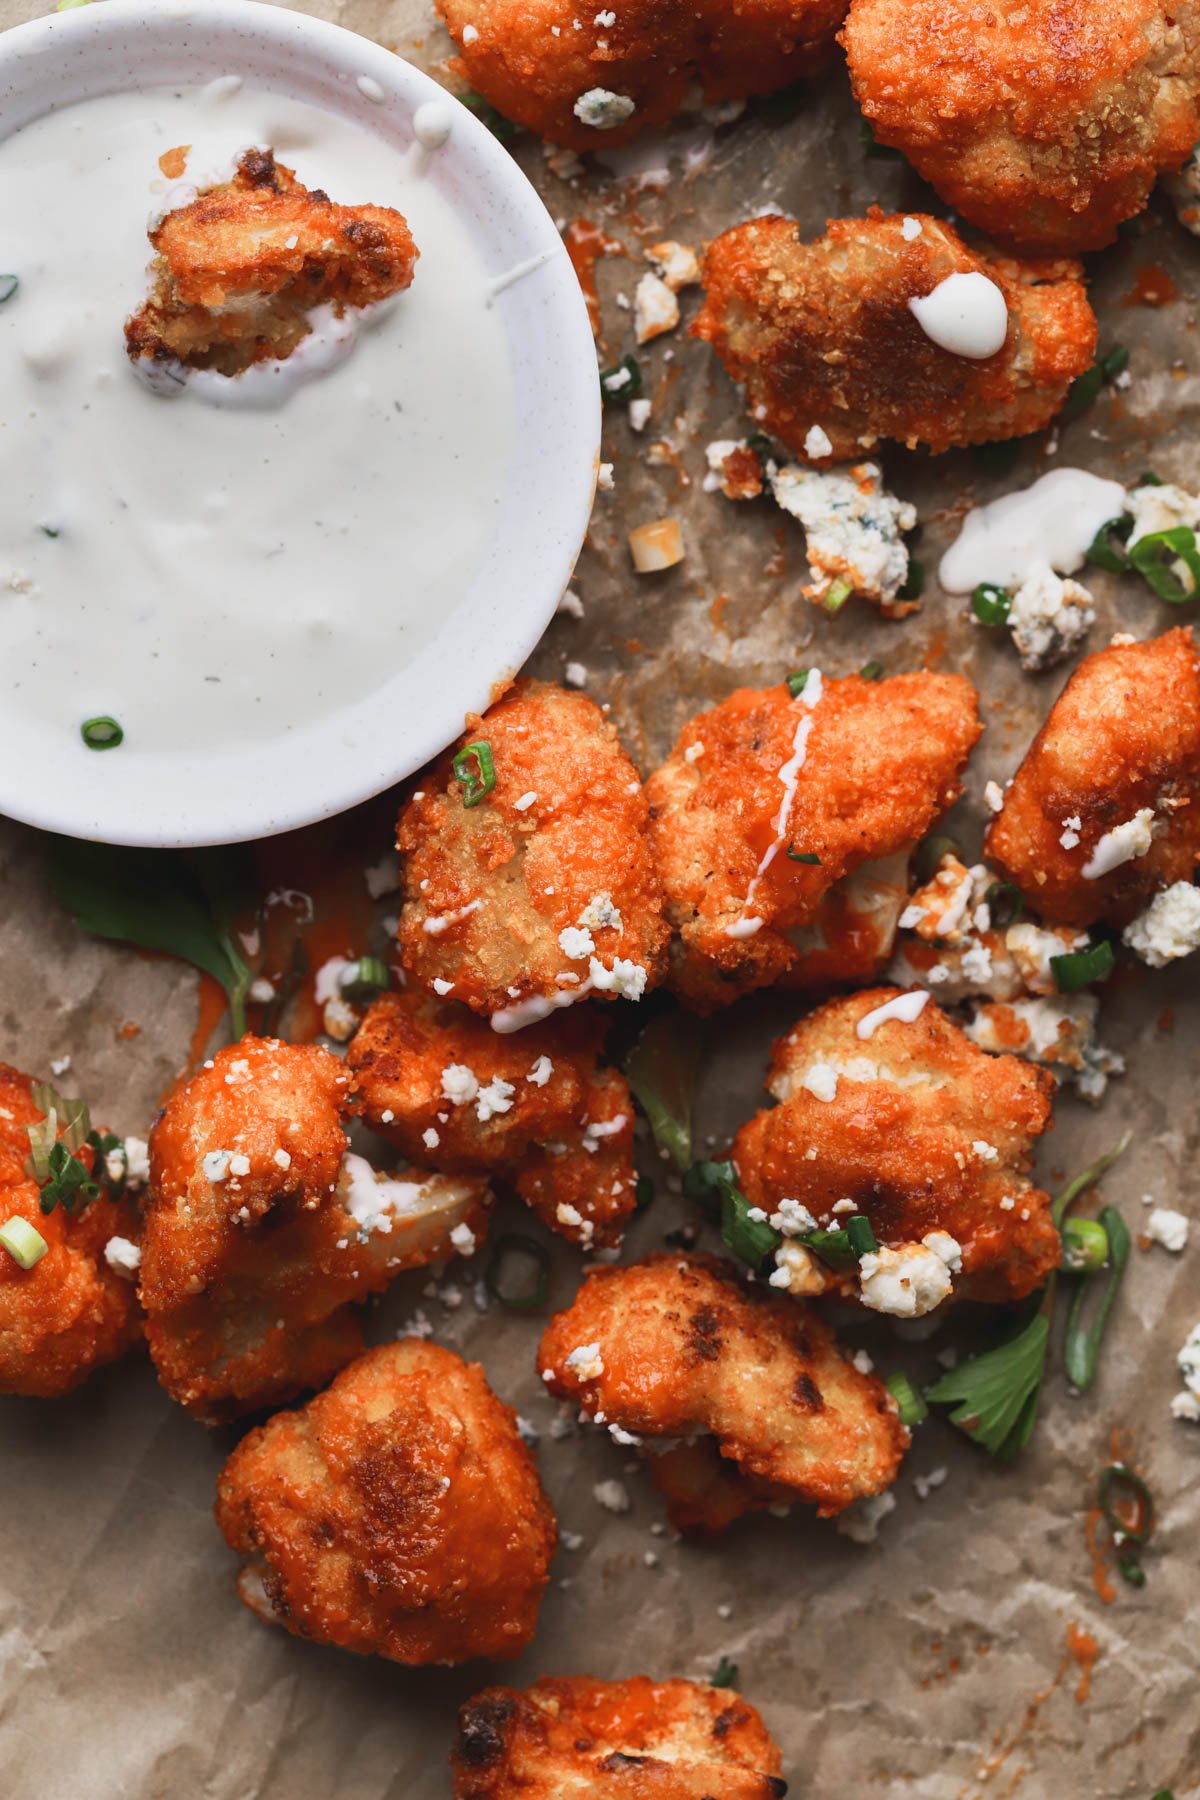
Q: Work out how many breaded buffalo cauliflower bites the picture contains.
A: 14